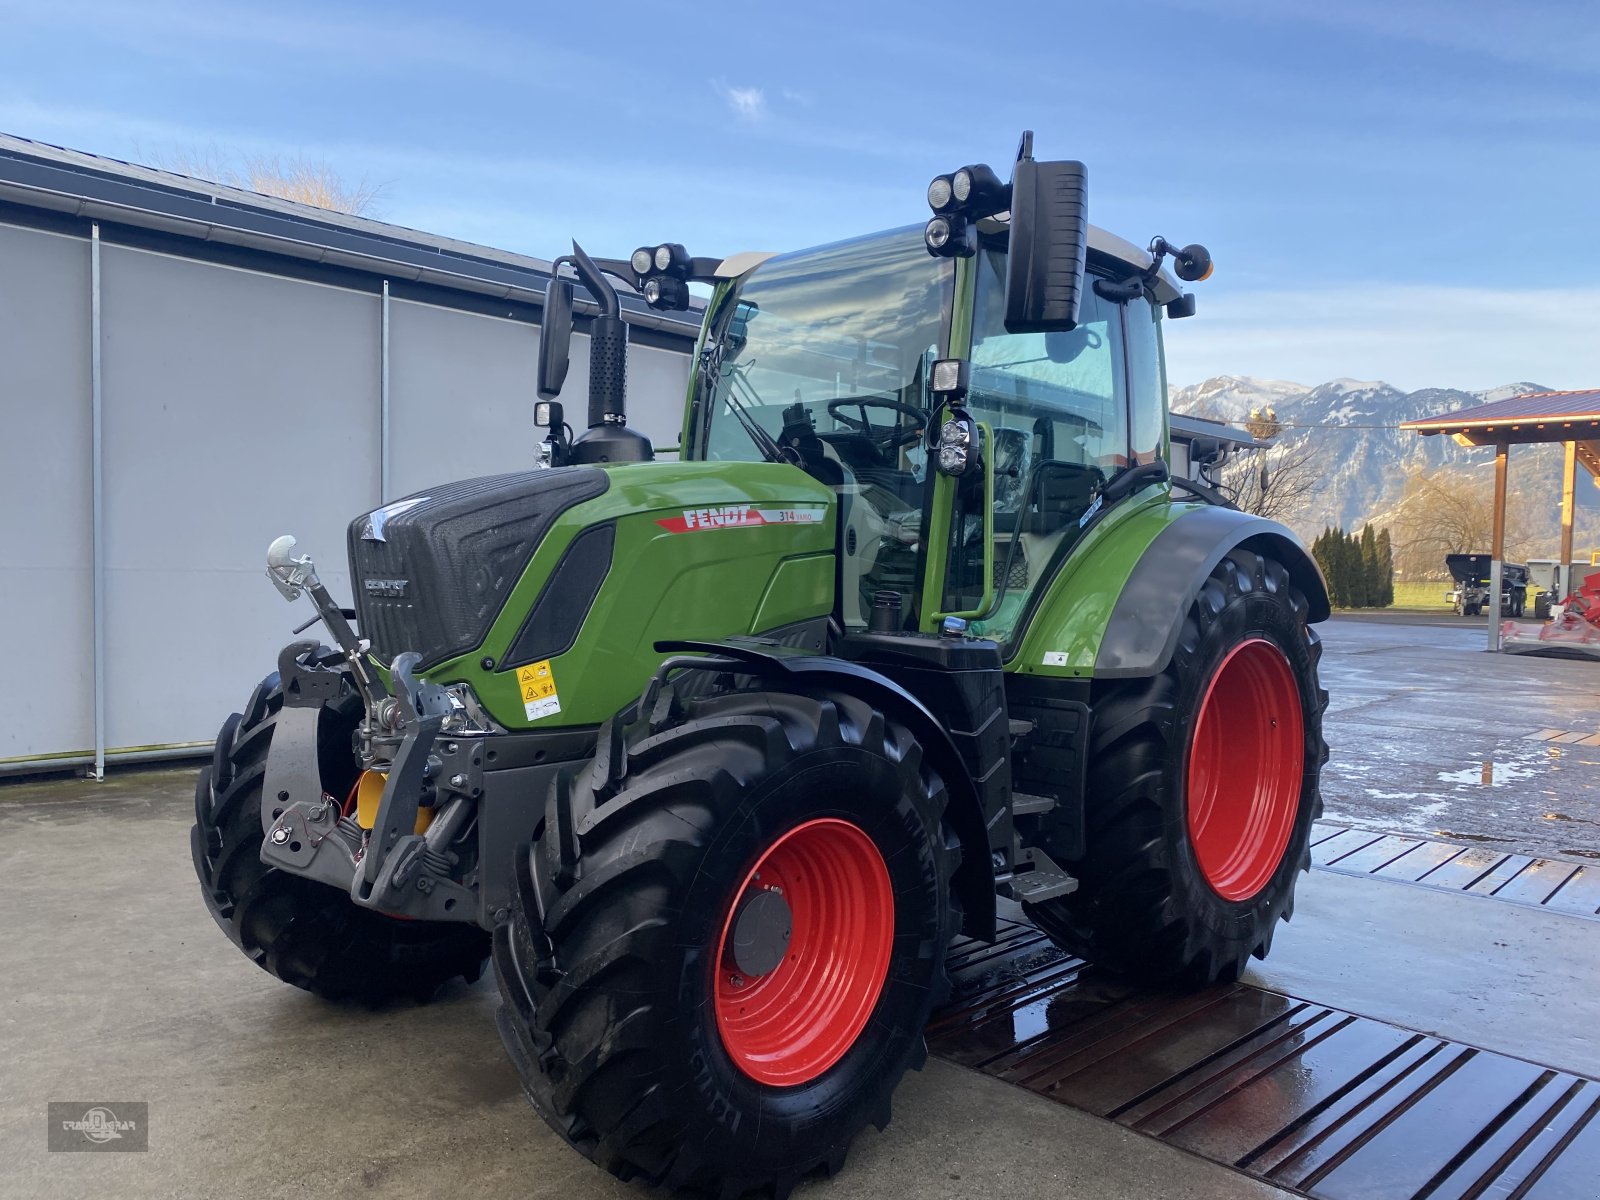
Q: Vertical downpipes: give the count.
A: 2